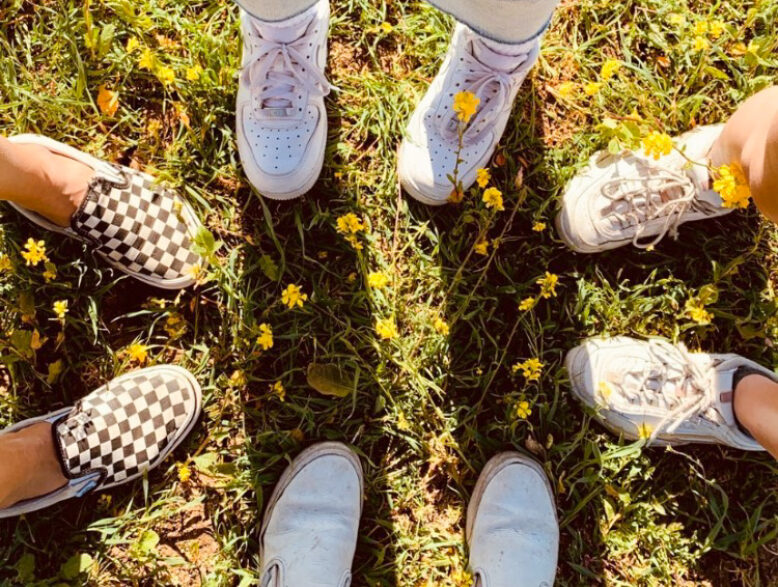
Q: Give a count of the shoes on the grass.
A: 8